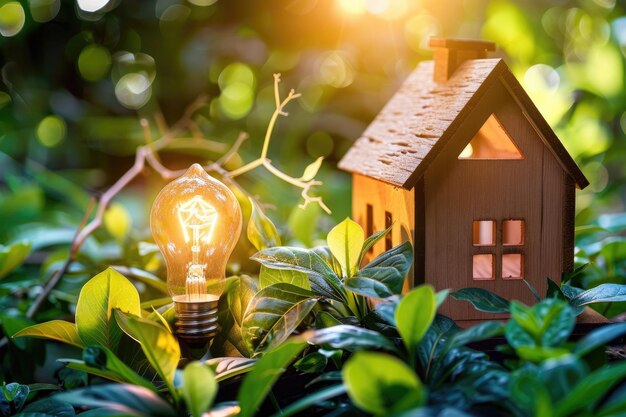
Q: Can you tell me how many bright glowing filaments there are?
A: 1